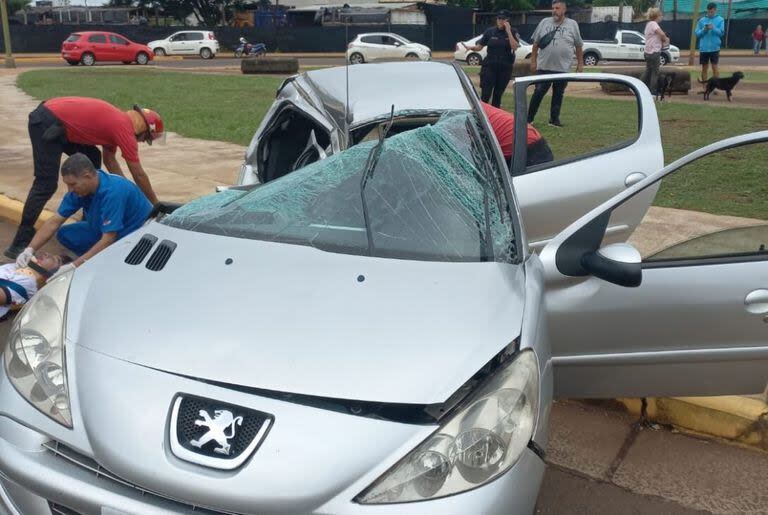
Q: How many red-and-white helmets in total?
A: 1